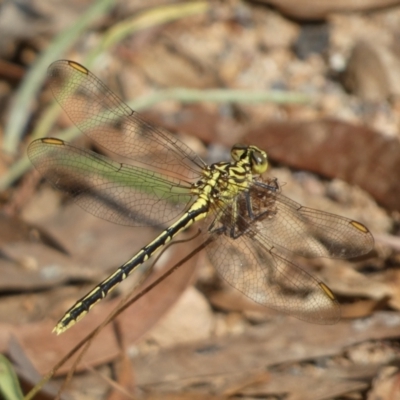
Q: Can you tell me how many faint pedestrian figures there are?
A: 0